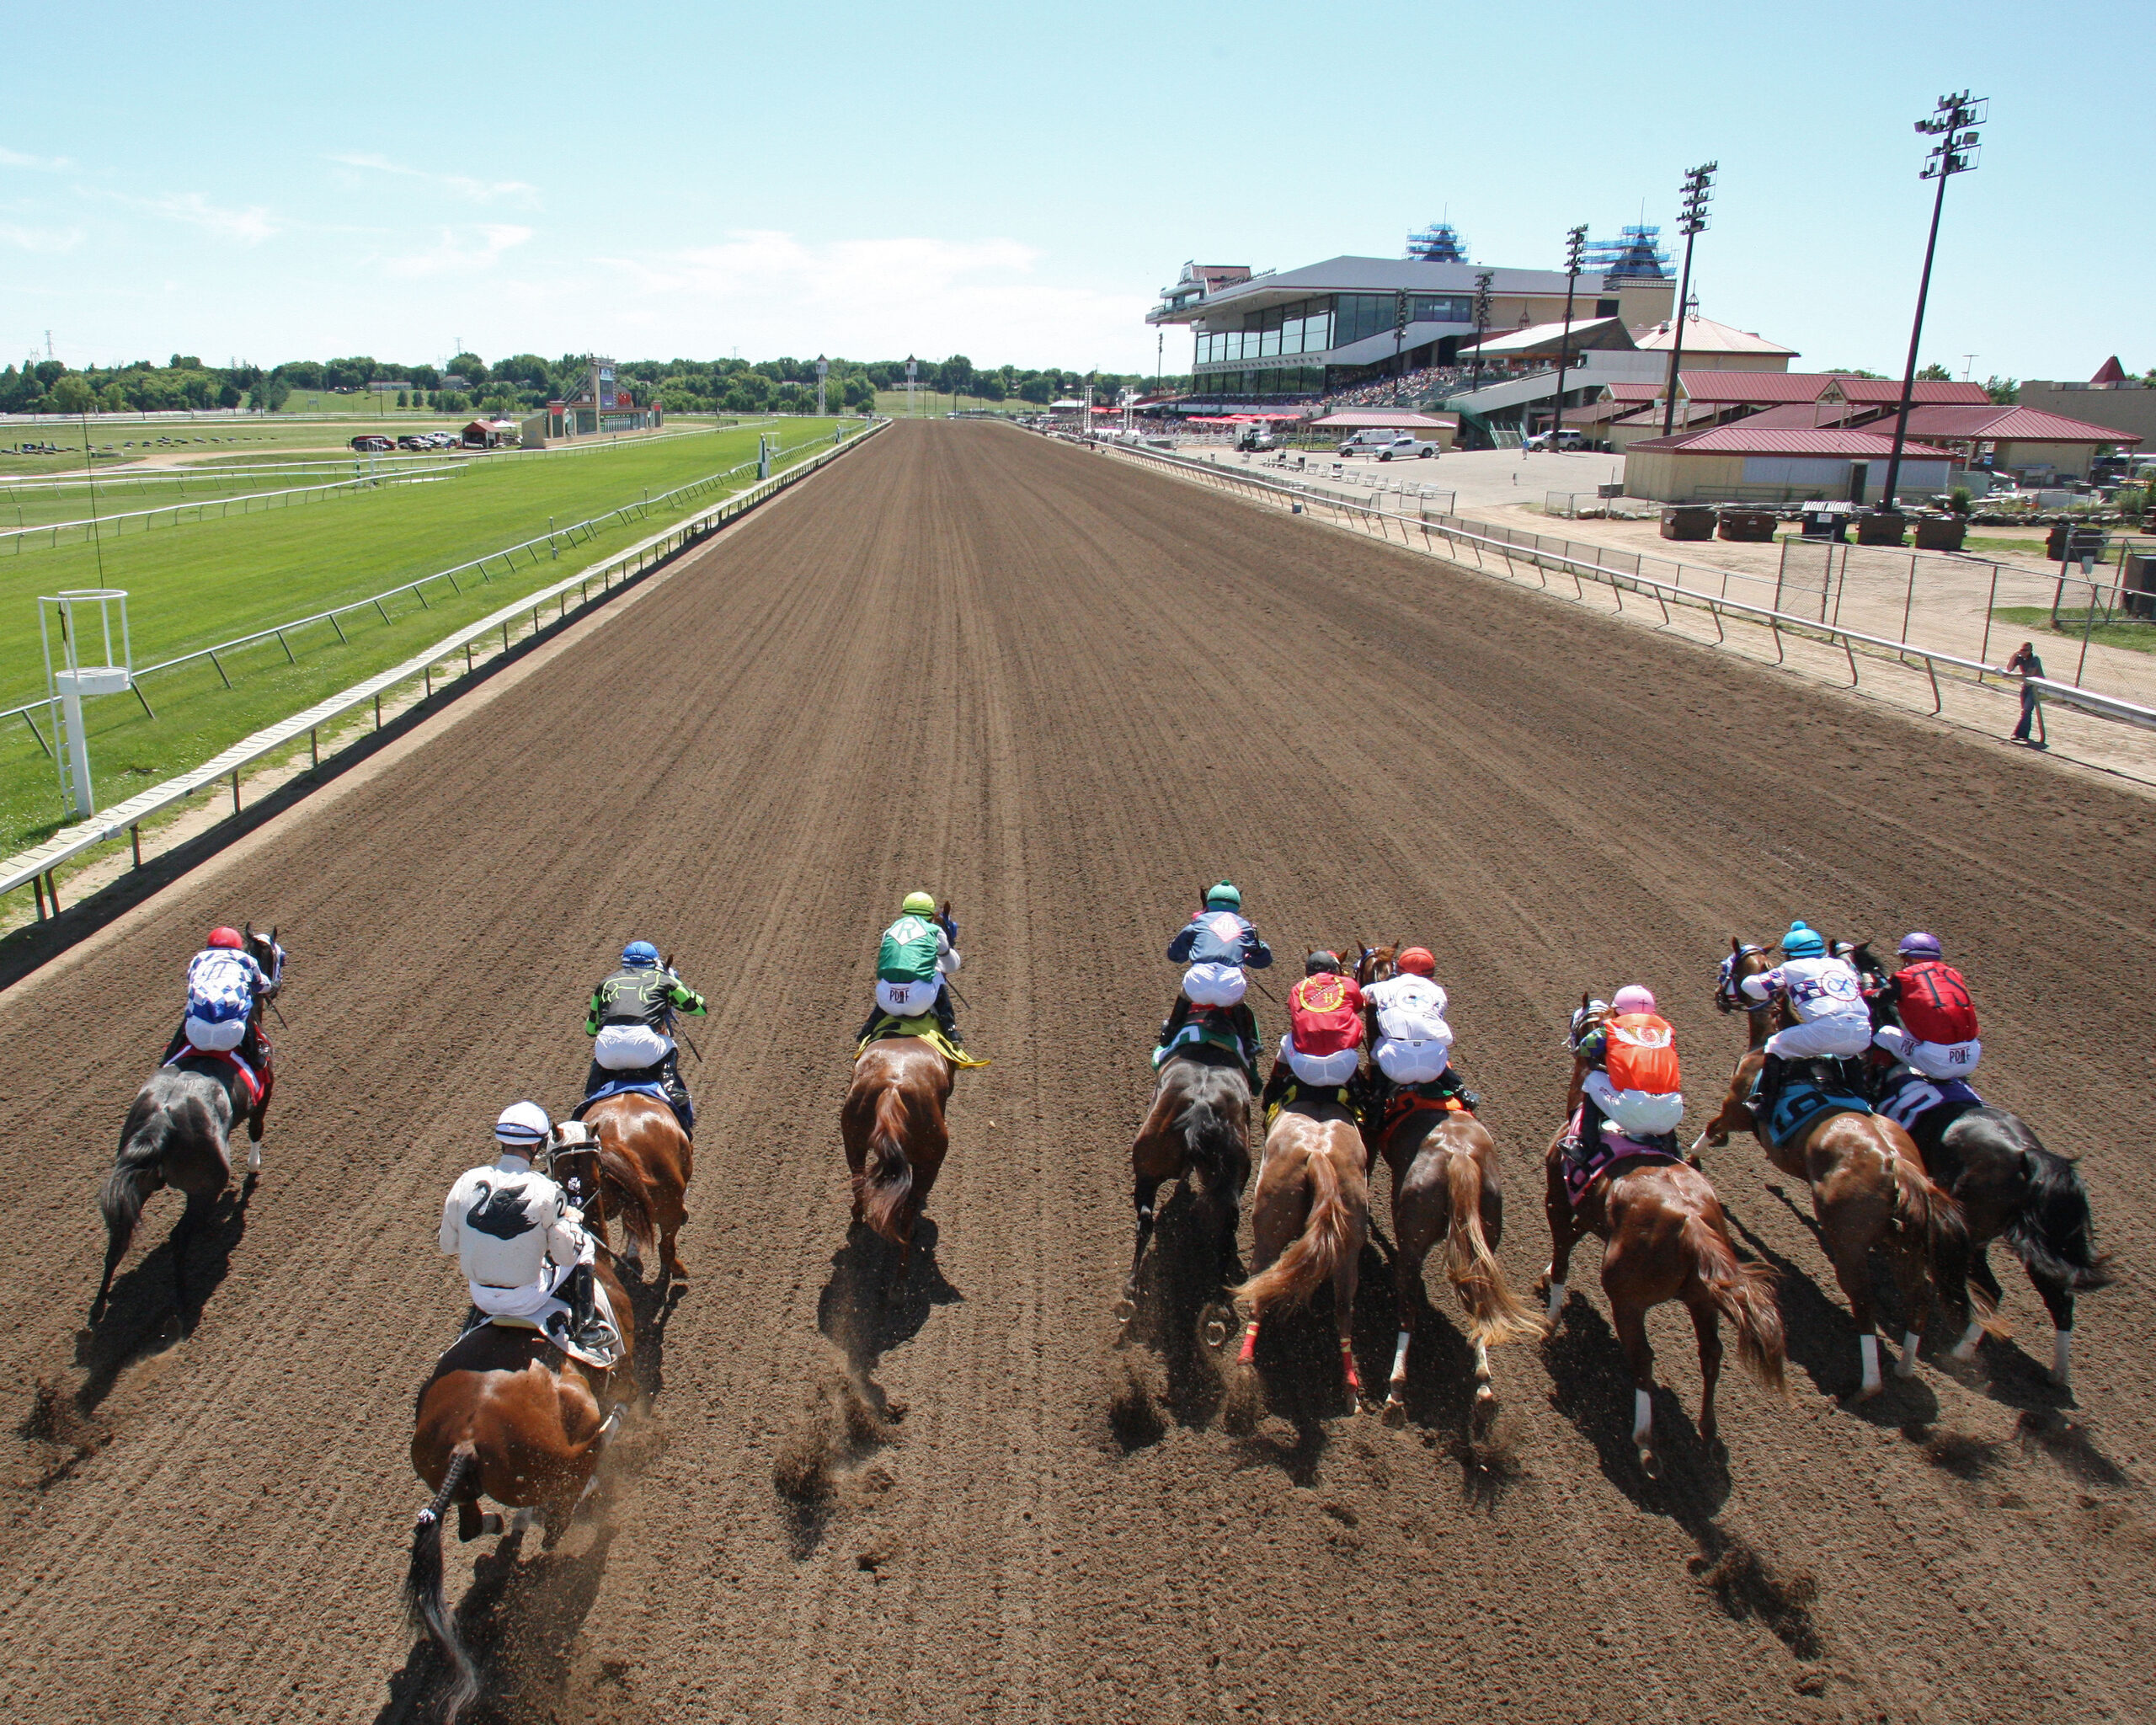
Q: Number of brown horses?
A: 7